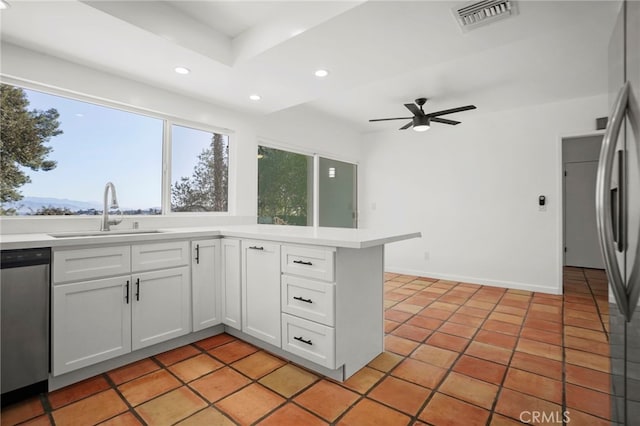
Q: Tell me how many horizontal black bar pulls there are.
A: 4